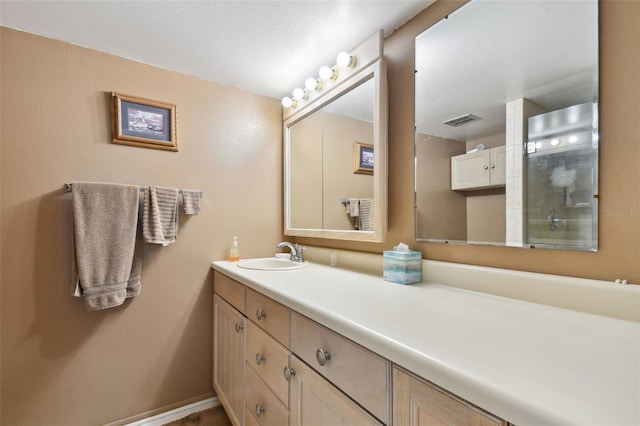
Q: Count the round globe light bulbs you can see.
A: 5